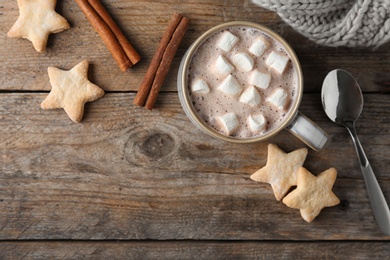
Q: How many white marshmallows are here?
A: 12